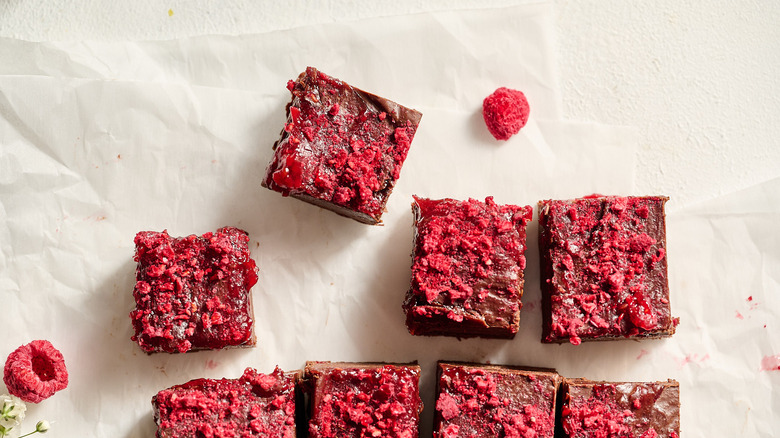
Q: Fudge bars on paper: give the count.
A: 8